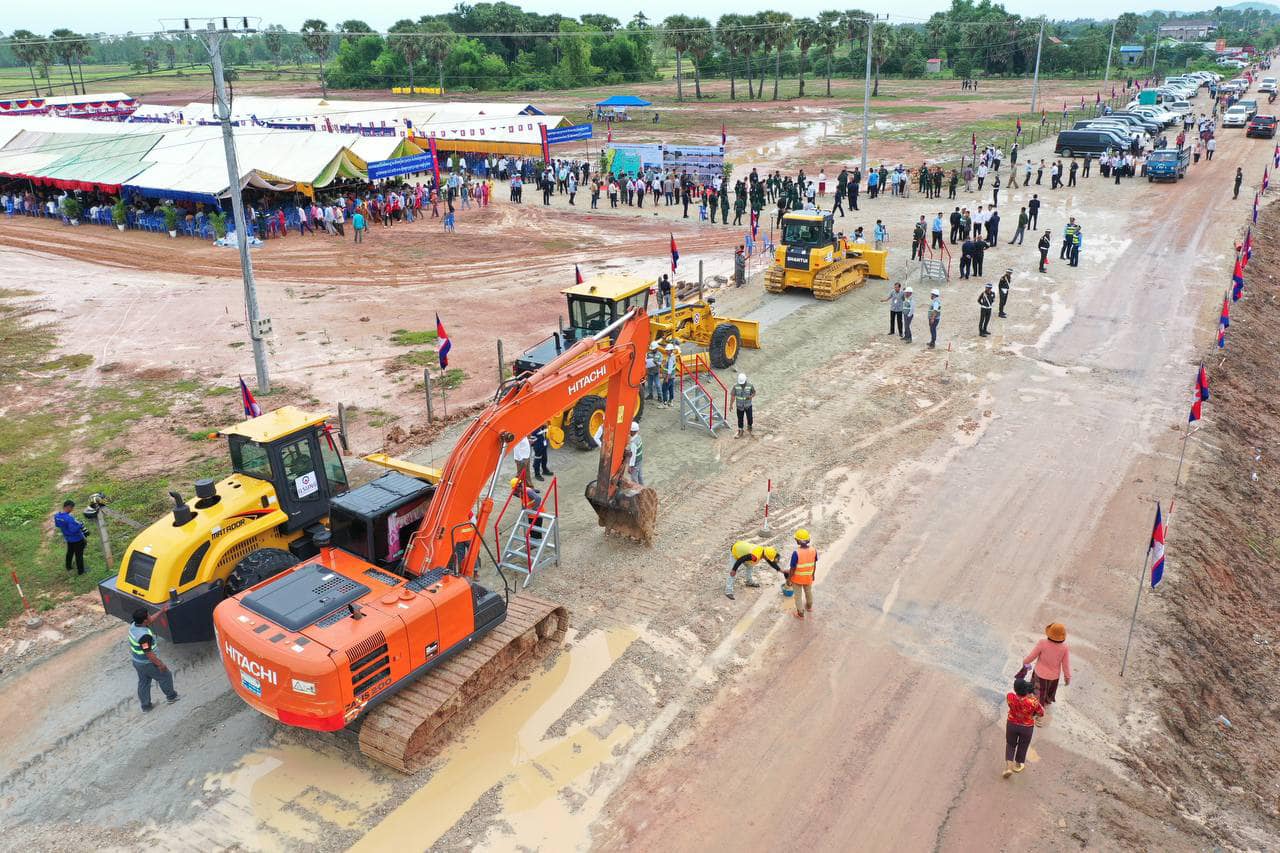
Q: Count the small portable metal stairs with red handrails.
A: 3